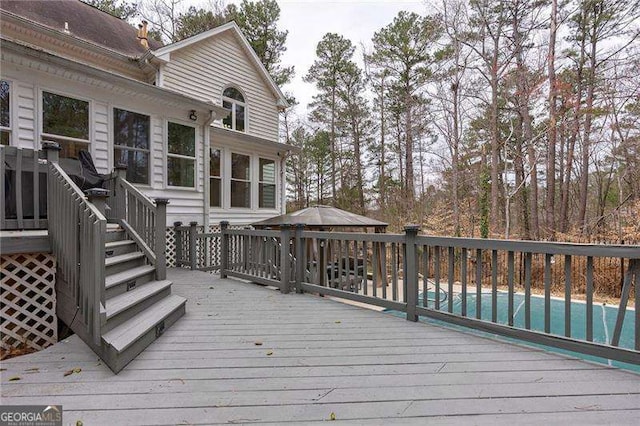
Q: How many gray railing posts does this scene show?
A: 10